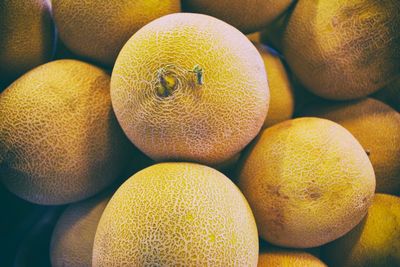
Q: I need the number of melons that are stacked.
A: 13